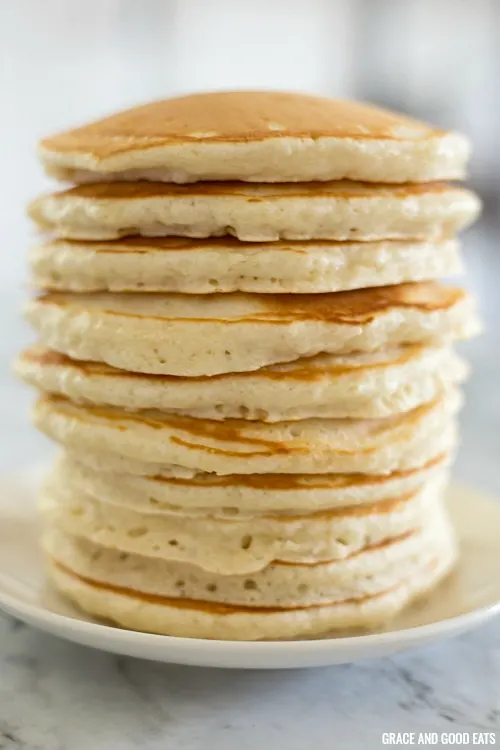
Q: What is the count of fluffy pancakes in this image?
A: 10